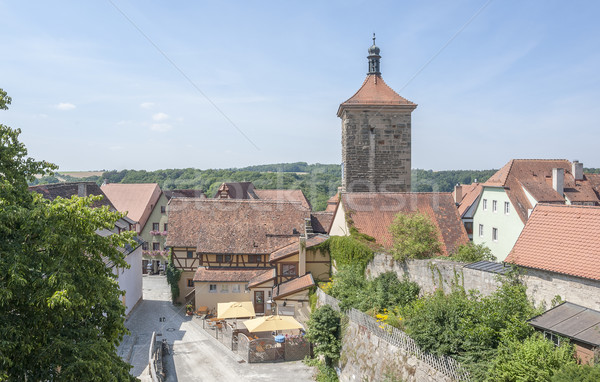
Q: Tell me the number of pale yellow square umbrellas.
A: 2